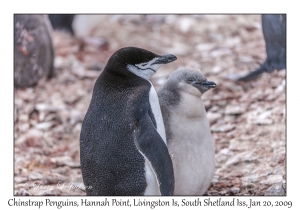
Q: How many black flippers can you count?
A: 1